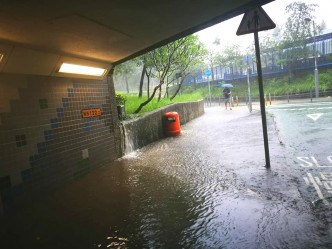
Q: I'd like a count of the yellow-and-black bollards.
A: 4